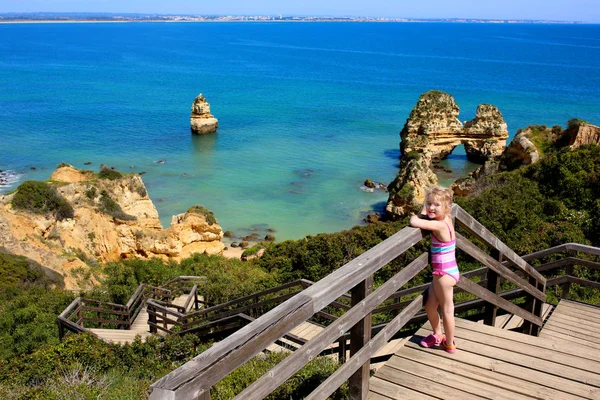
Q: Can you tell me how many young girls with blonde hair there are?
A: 1